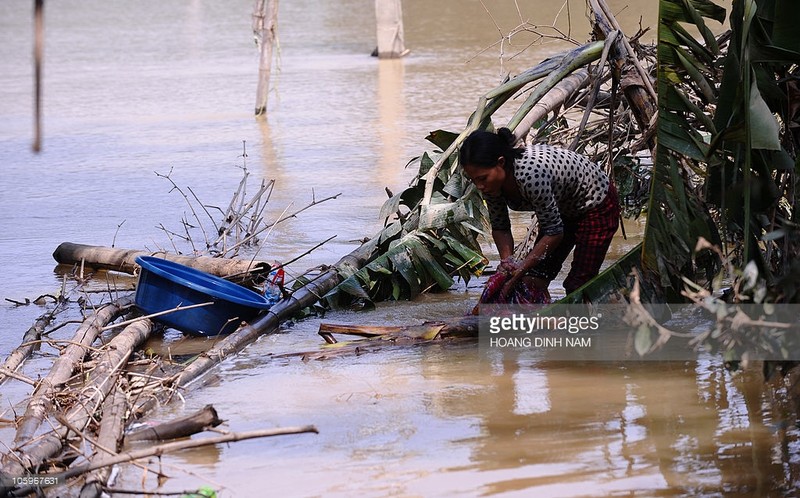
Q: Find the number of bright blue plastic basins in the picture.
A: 1